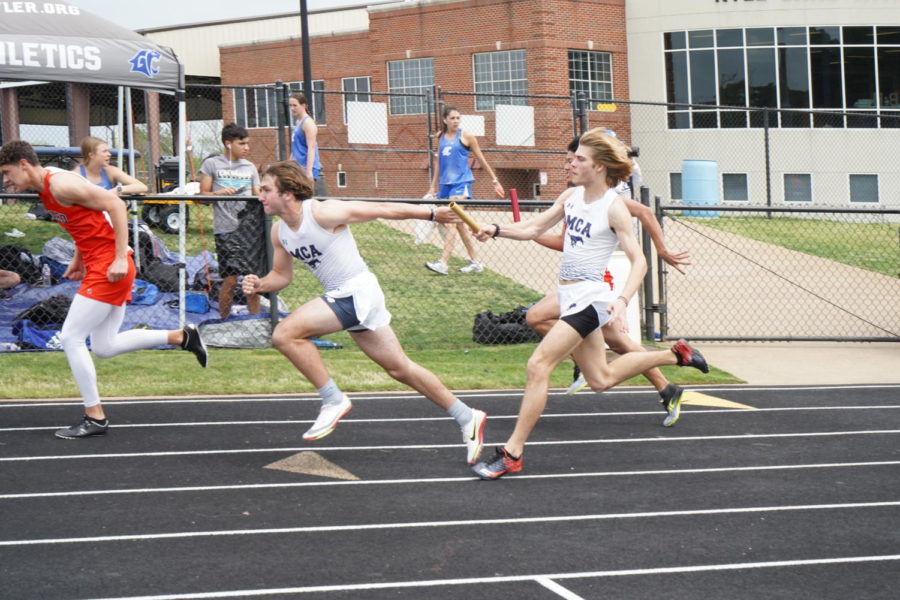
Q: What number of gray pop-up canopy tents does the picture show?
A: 1